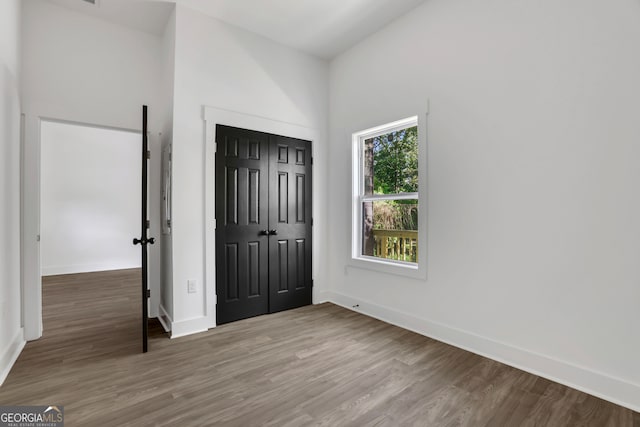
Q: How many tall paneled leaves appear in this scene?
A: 2